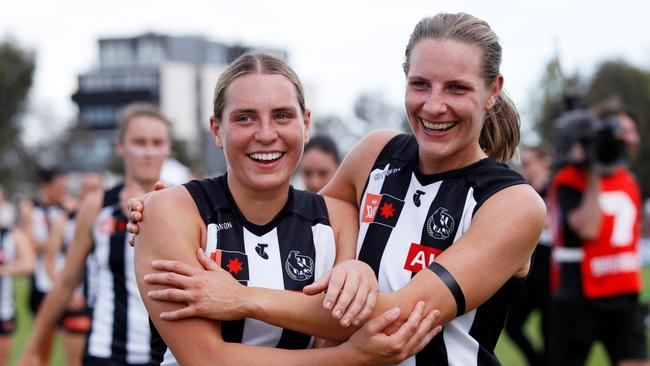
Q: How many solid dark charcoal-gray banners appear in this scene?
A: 0